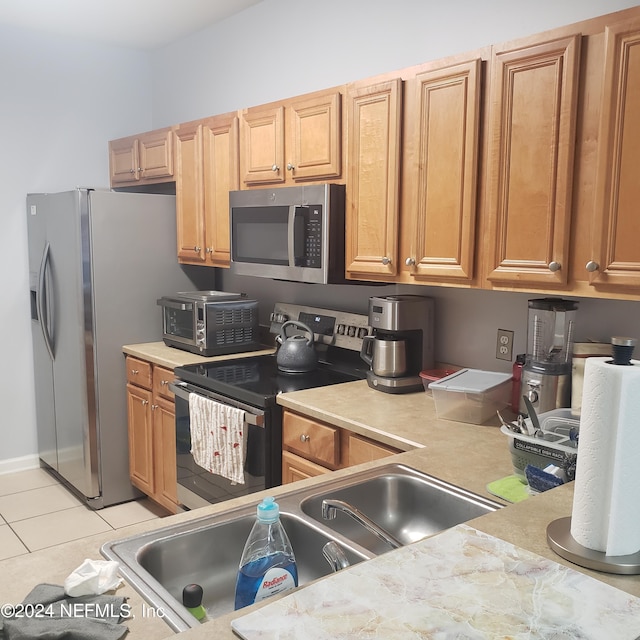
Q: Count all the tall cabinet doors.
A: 6